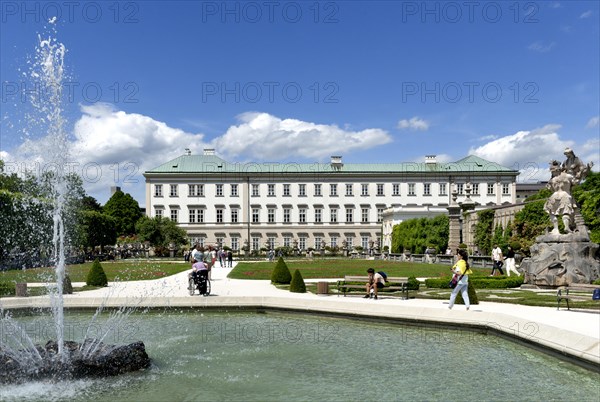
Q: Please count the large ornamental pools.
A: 1